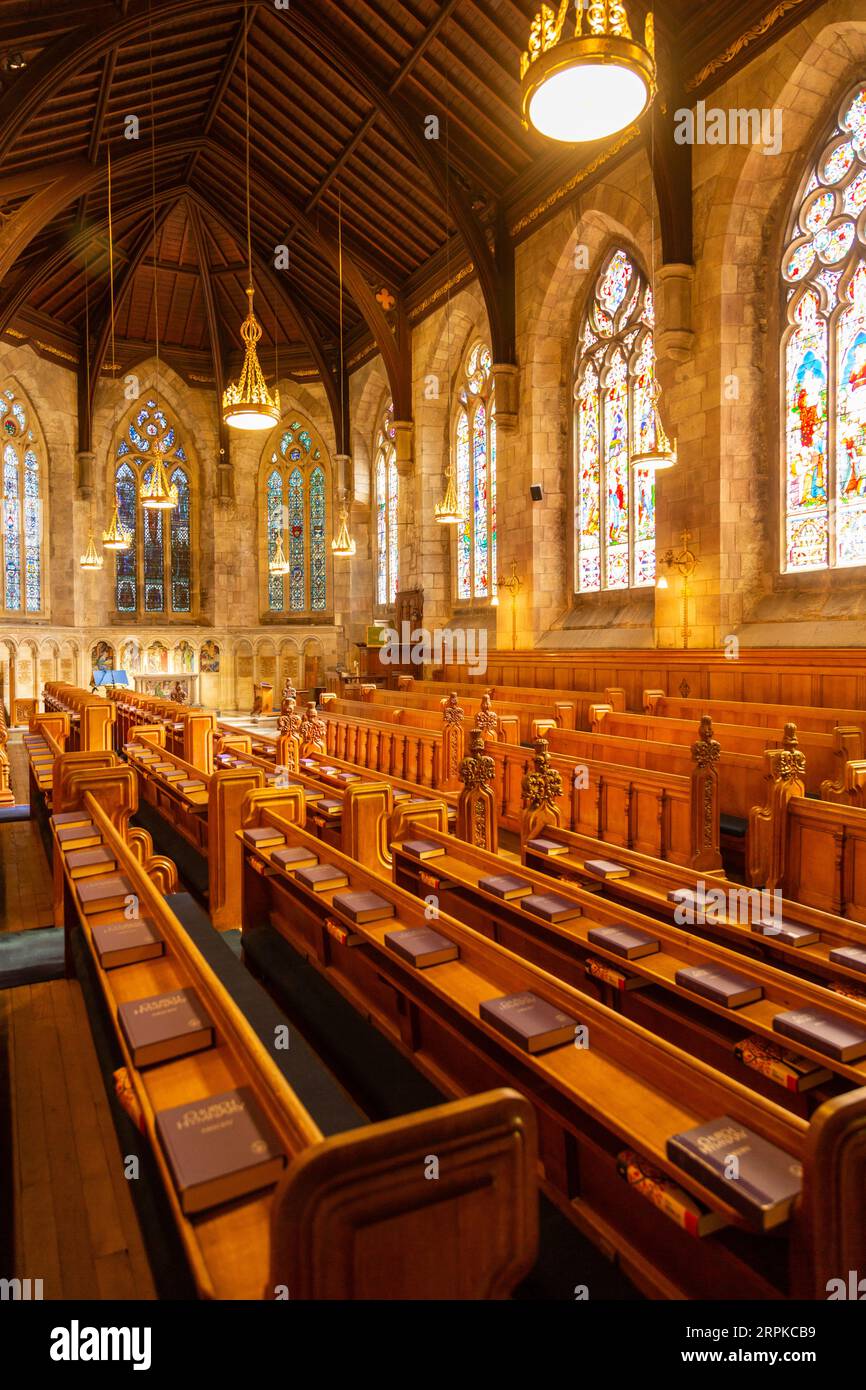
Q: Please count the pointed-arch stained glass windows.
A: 7